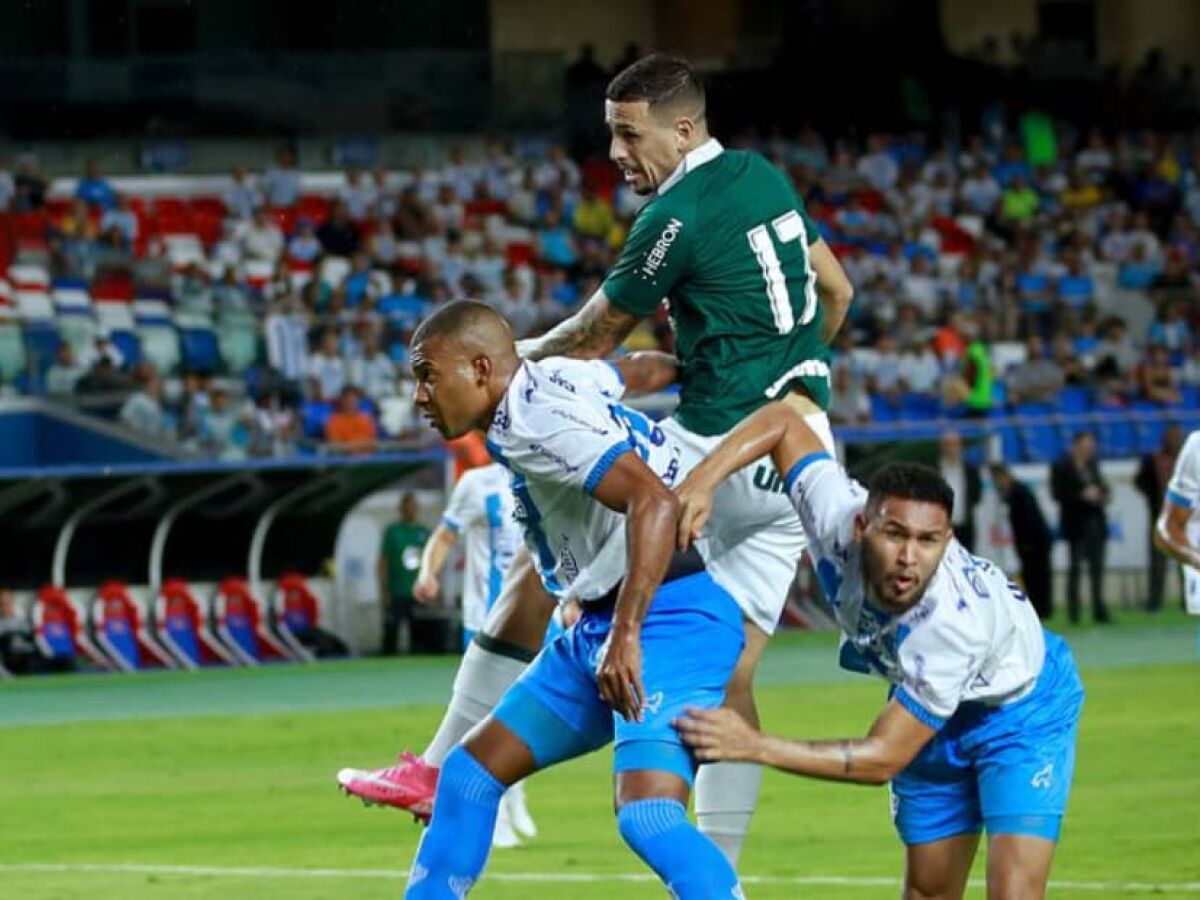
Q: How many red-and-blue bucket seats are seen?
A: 5